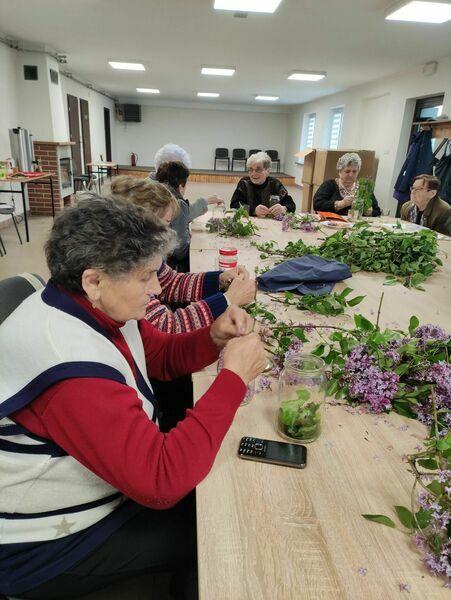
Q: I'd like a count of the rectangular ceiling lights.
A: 8